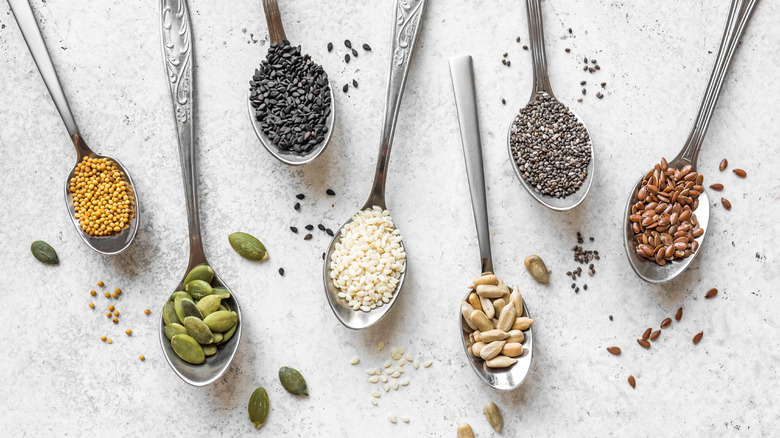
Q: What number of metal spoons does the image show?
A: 7